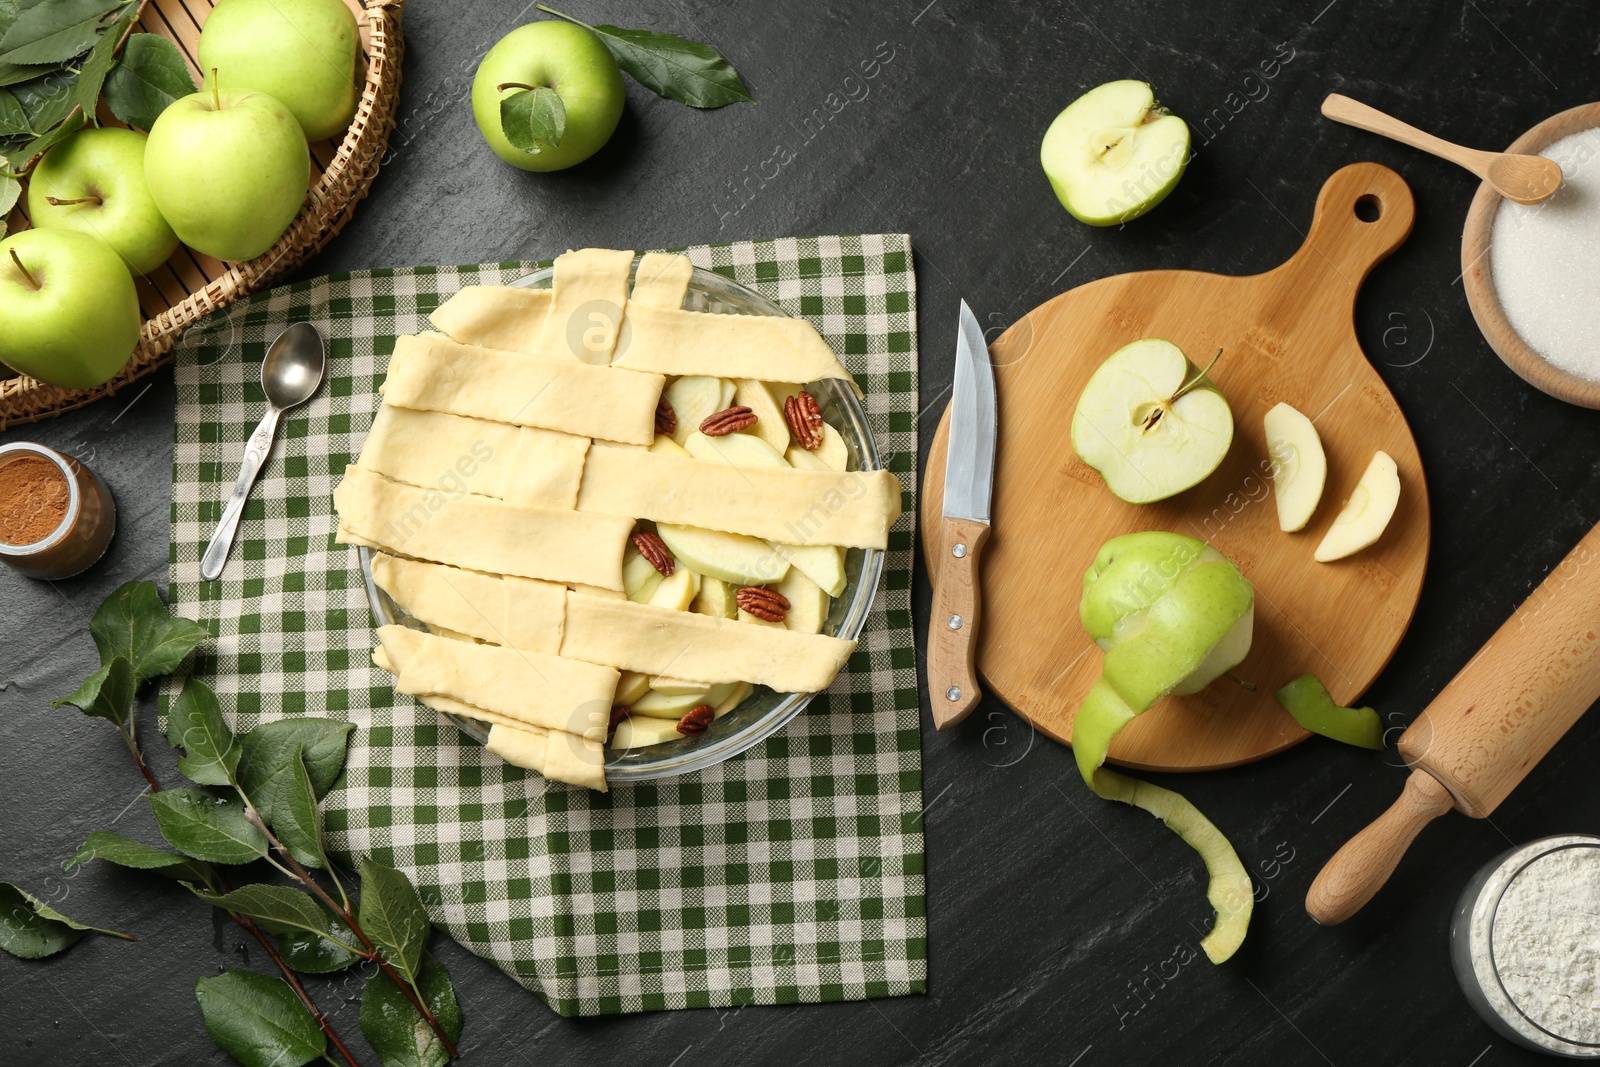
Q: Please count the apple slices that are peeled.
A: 2